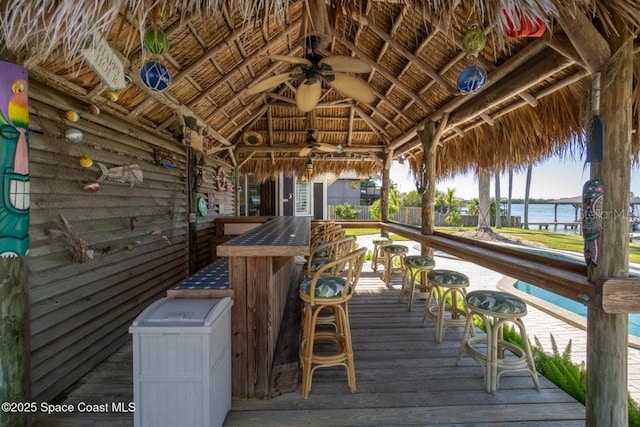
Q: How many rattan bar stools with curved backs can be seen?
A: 5